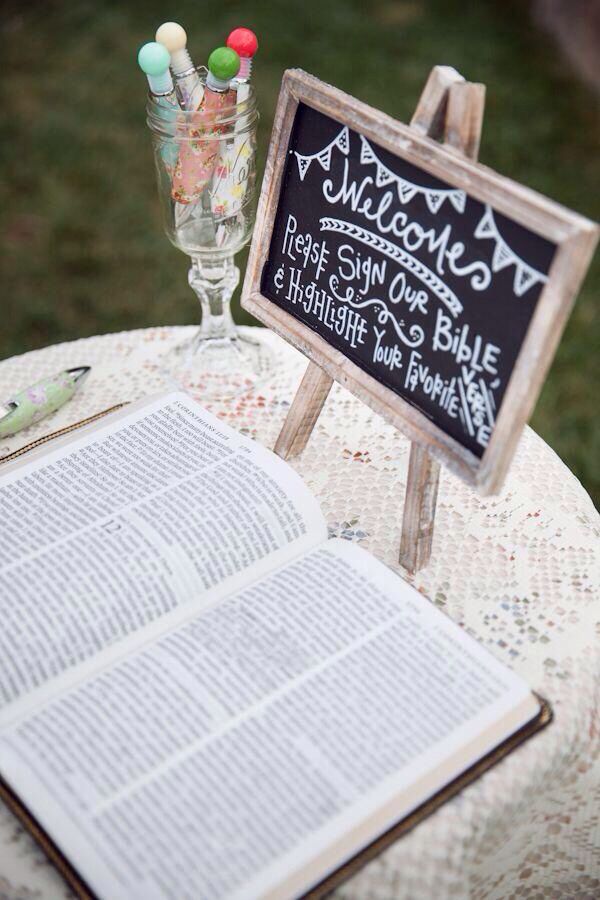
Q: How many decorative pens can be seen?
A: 5